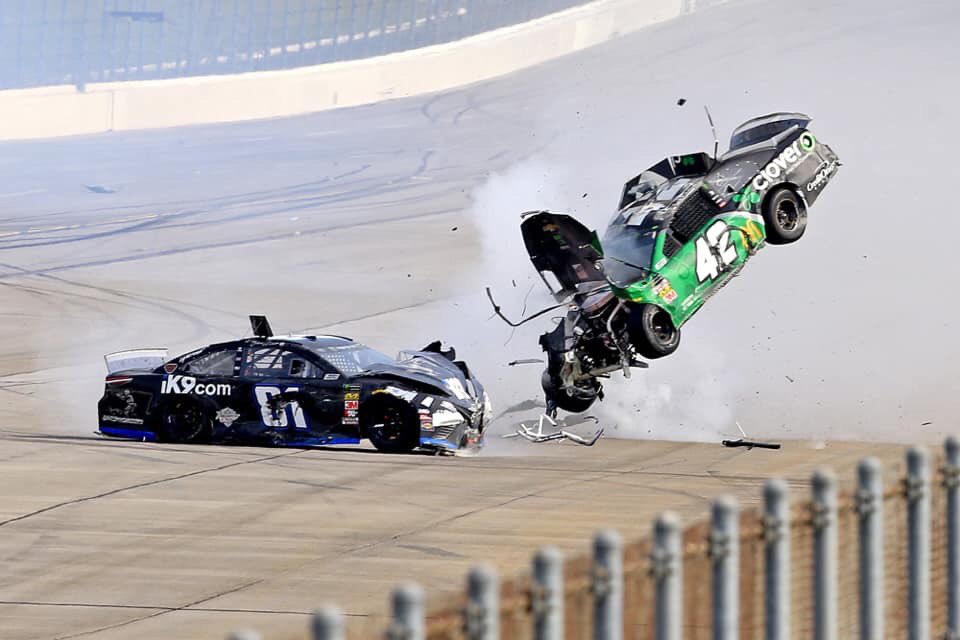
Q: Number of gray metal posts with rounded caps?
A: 13